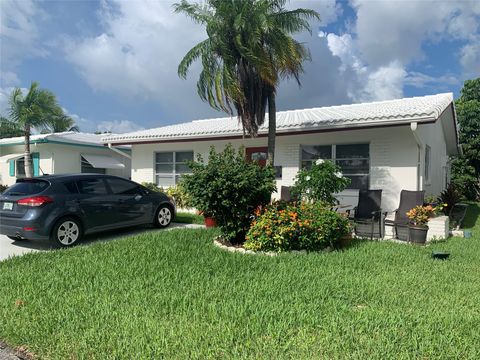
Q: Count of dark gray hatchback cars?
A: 1